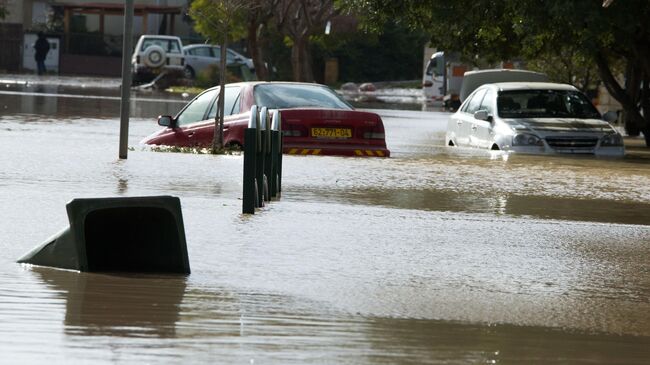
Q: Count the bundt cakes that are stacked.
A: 0